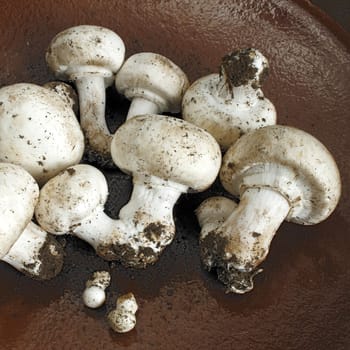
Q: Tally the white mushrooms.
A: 11